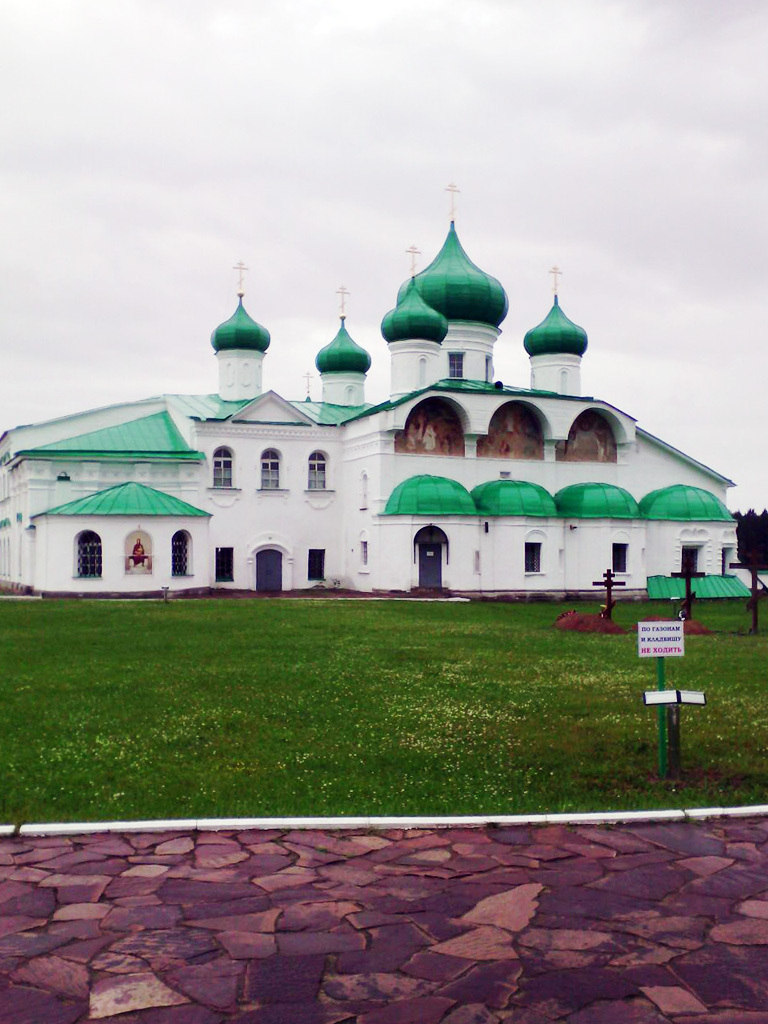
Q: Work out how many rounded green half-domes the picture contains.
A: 4